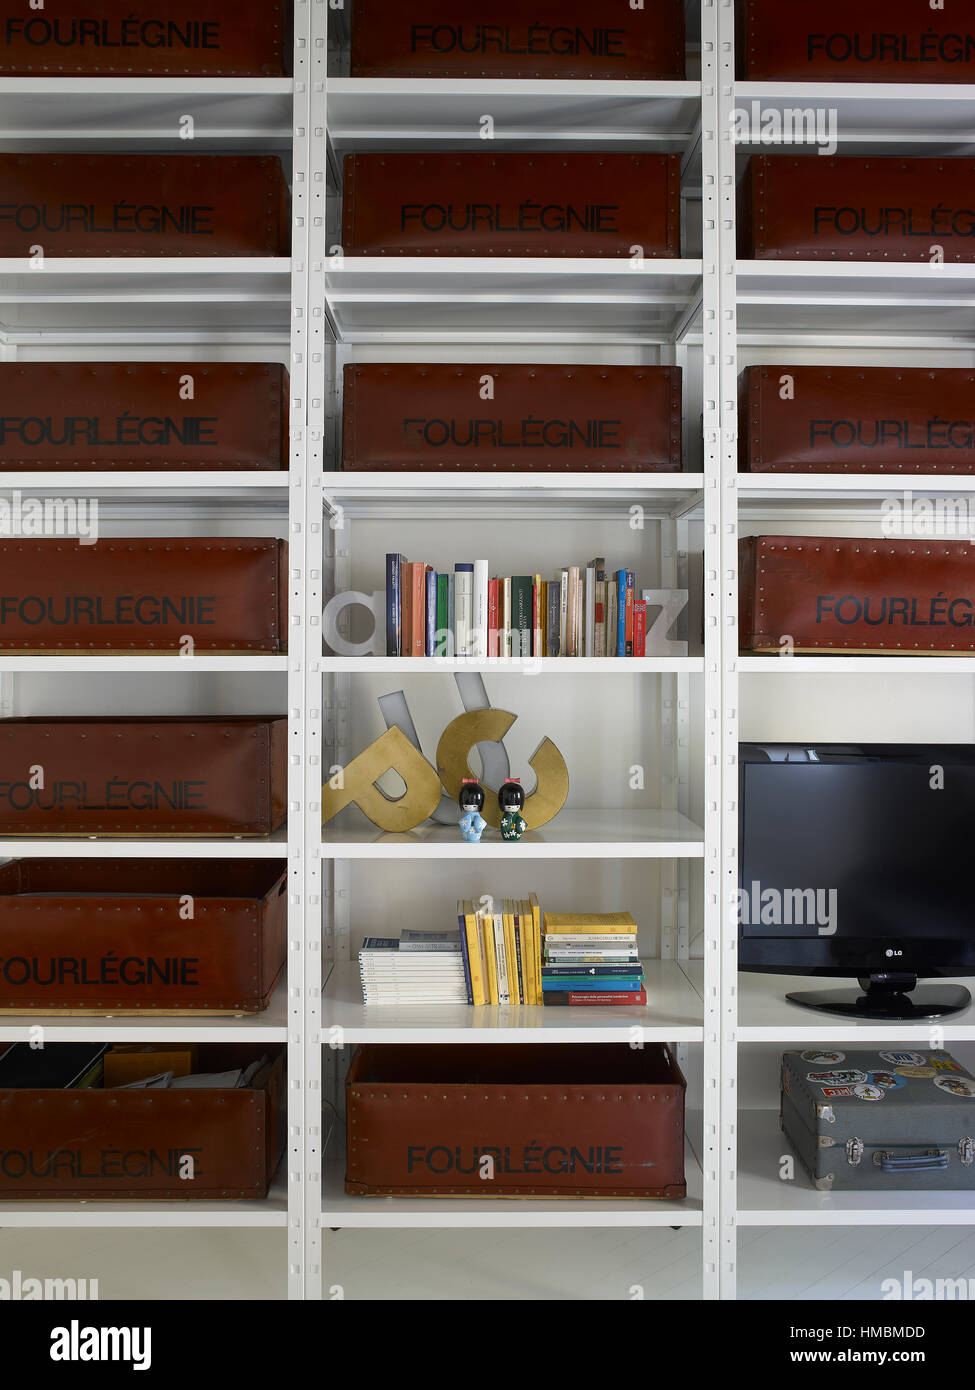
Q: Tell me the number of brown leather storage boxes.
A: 15